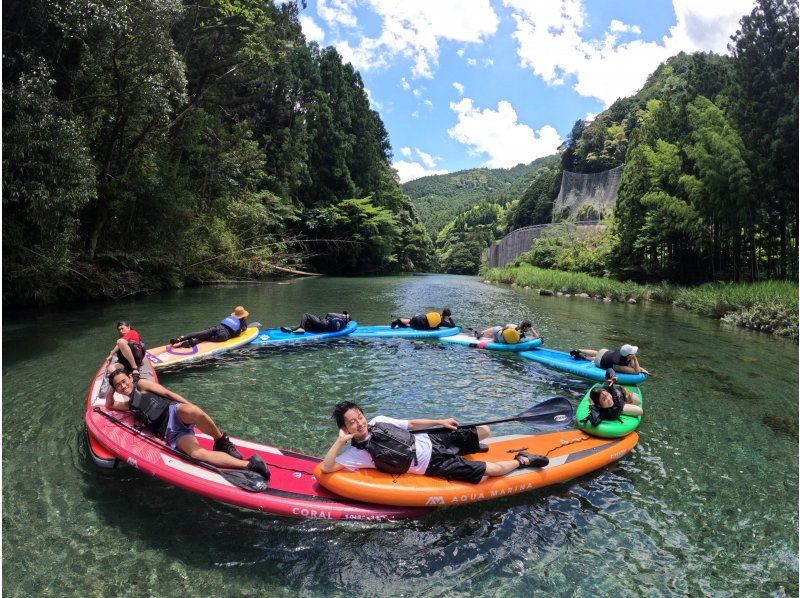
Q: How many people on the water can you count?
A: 9